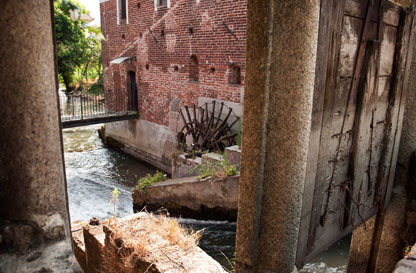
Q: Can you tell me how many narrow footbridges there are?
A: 1